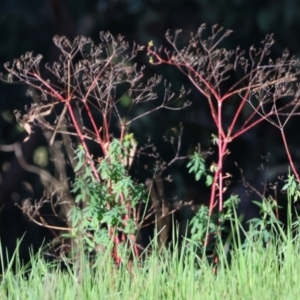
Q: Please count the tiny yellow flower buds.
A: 2